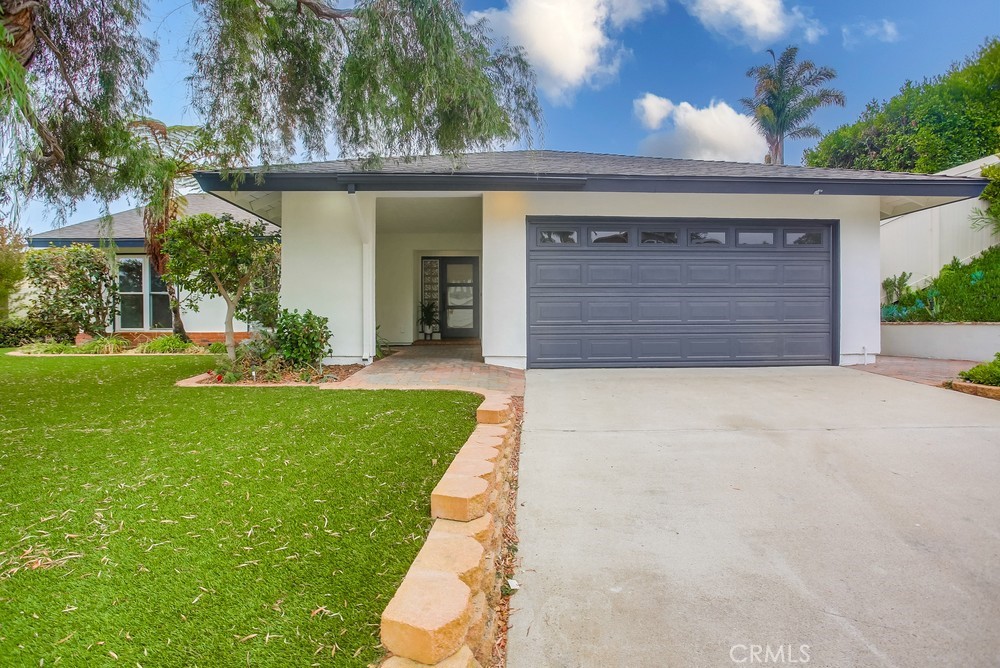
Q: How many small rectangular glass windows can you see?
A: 6